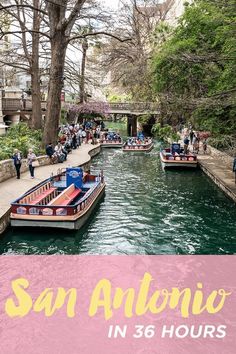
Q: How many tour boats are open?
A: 2